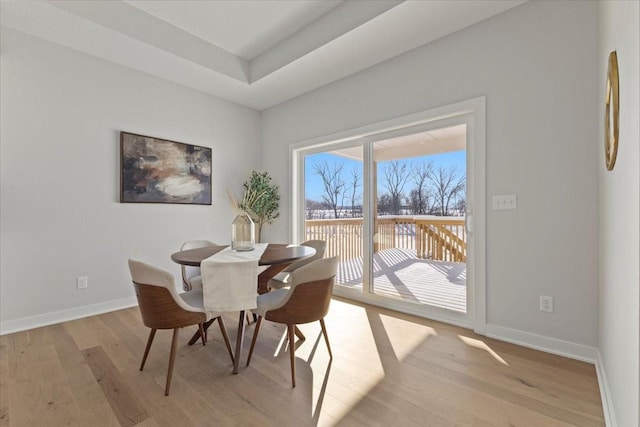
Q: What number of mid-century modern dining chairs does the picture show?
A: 4